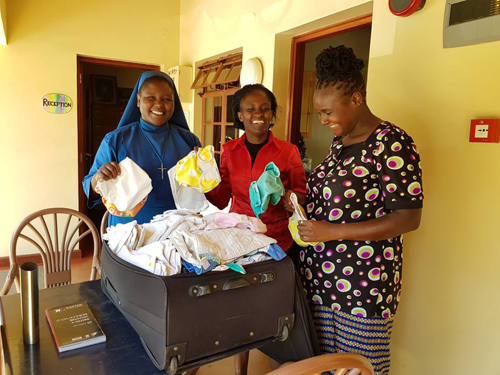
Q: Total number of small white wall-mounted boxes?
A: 1